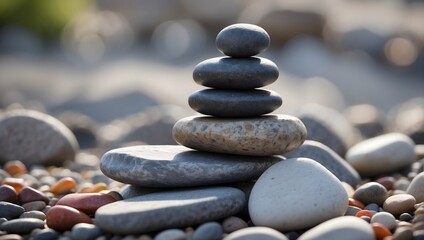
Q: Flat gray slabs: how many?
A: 2